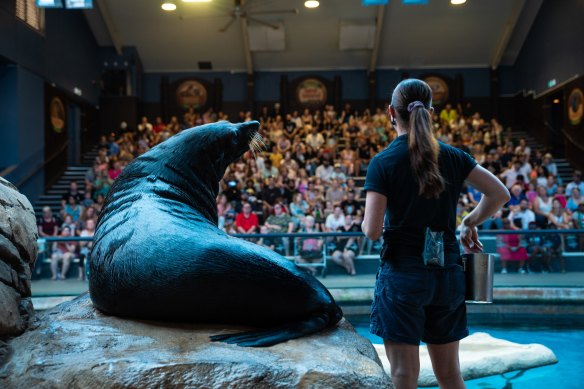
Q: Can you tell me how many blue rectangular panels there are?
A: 4